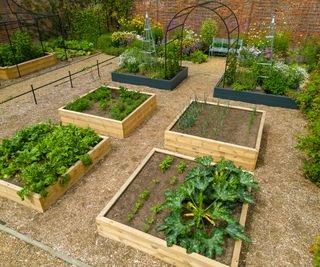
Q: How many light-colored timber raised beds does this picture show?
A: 5